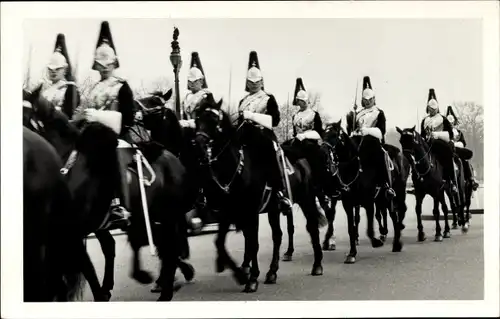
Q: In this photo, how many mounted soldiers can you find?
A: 8